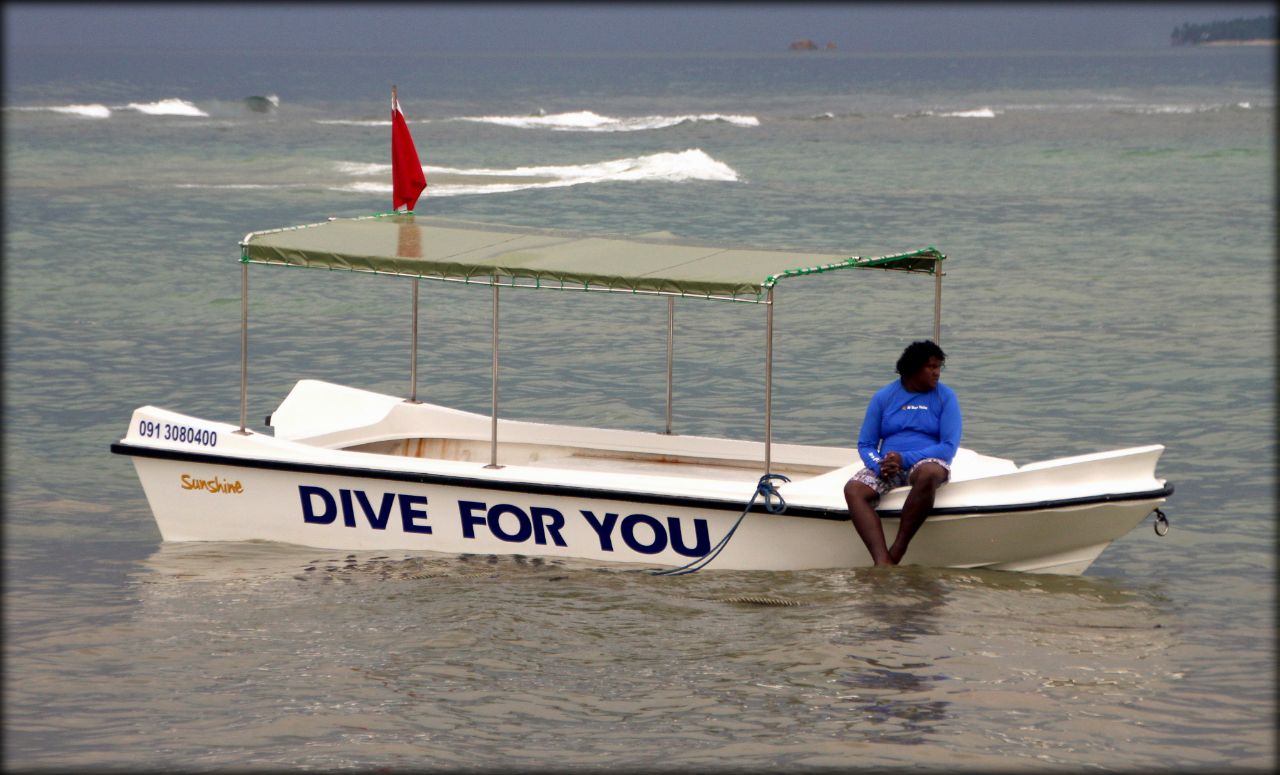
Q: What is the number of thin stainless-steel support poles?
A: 6